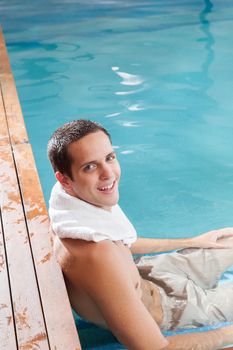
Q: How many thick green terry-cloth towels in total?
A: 0